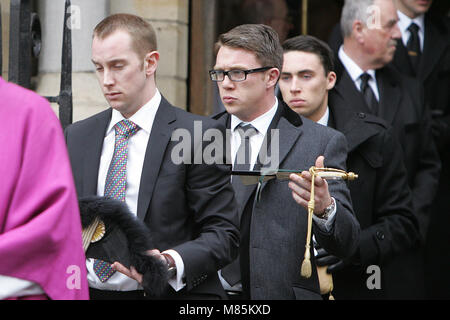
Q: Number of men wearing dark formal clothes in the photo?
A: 5